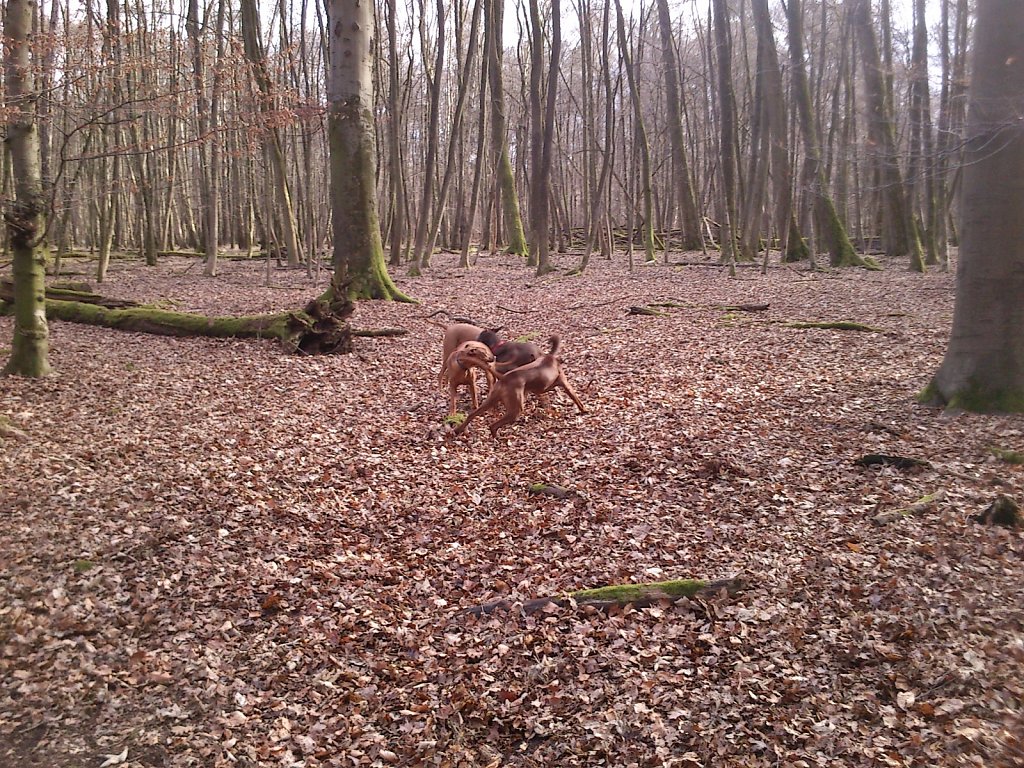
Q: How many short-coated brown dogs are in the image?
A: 3